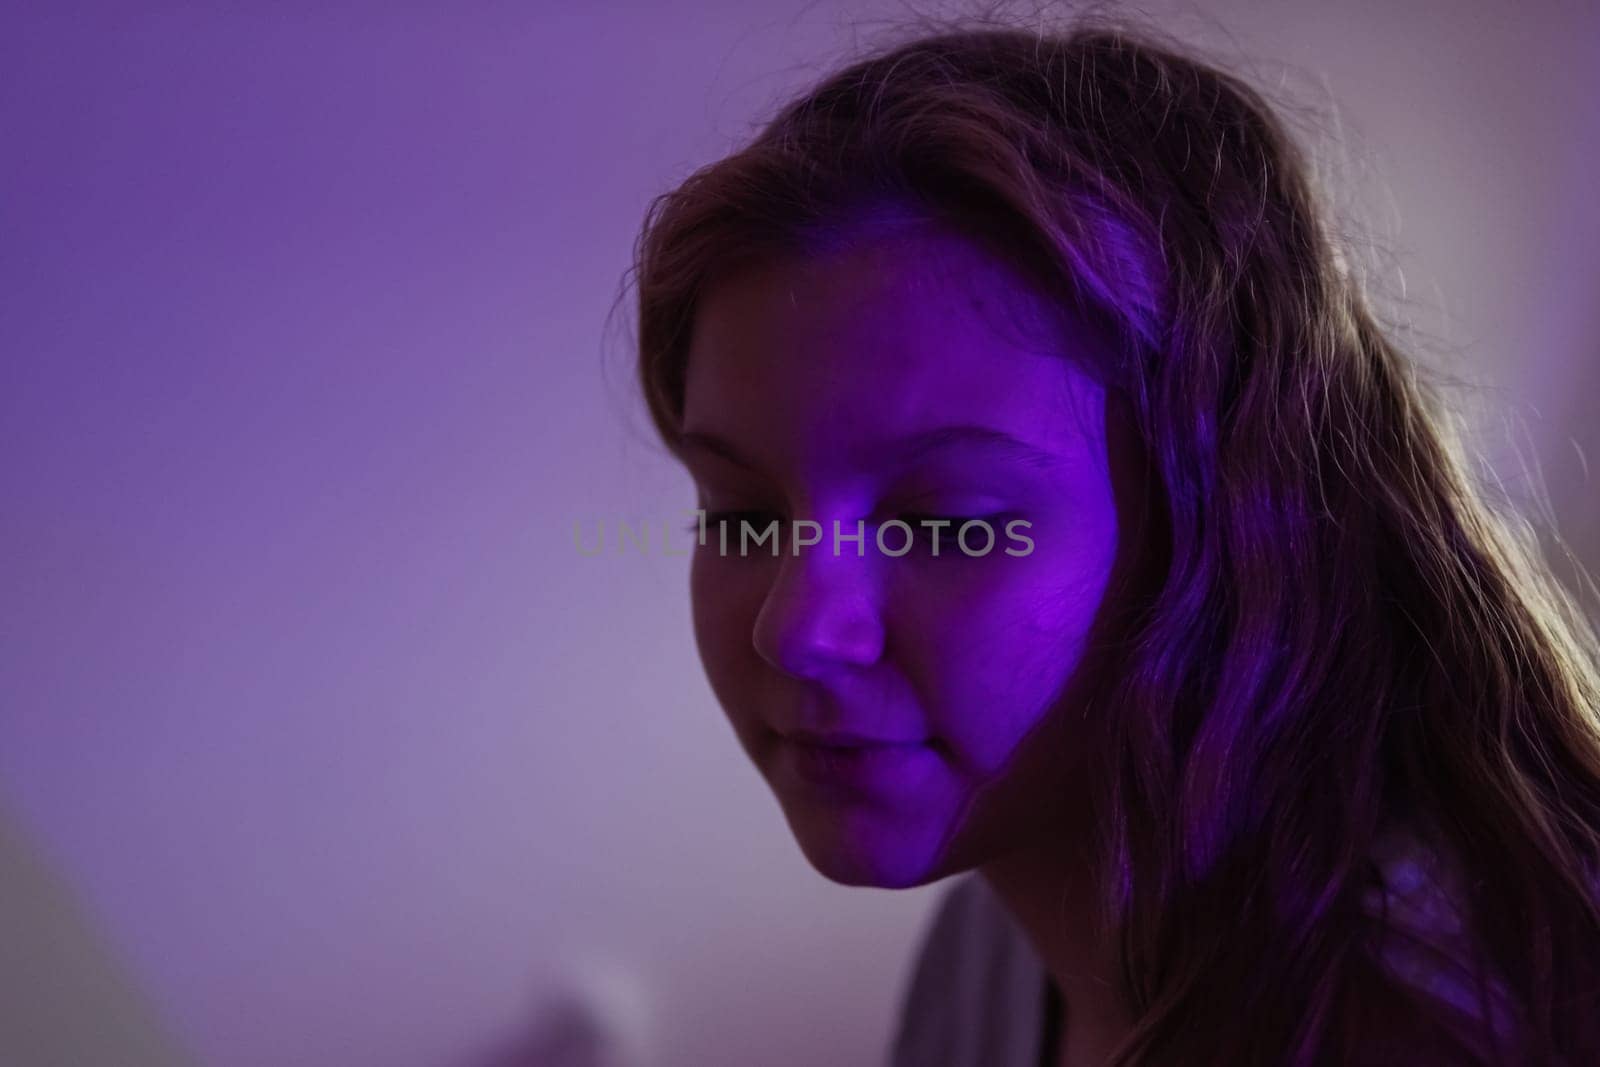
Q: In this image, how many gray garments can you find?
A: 1